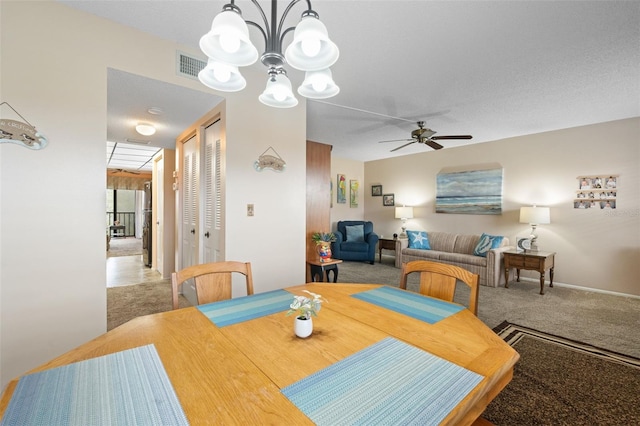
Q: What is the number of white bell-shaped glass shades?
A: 5